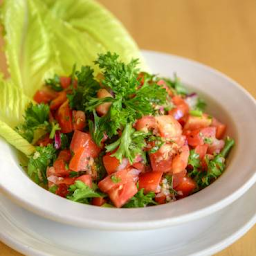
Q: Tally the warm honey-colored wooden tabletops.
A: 1